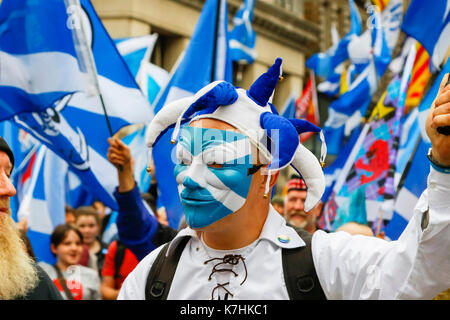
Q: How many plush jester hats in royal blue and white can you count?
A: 1